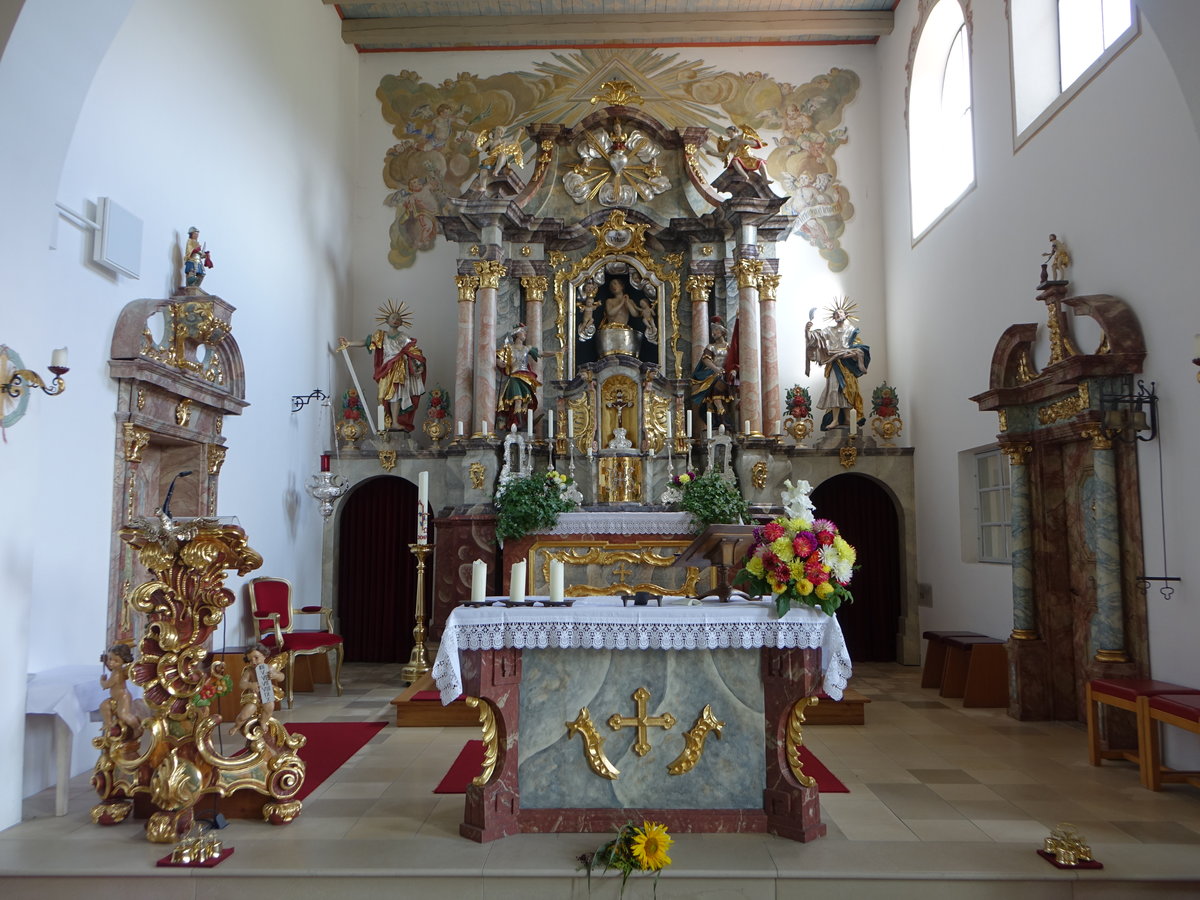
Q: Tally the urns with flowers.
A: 4